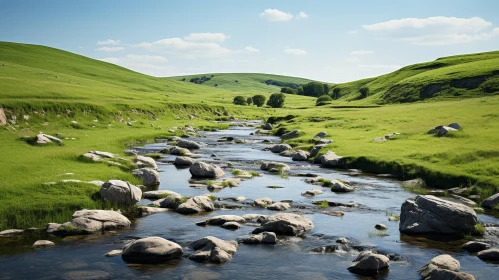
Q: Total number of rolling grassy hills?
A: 3